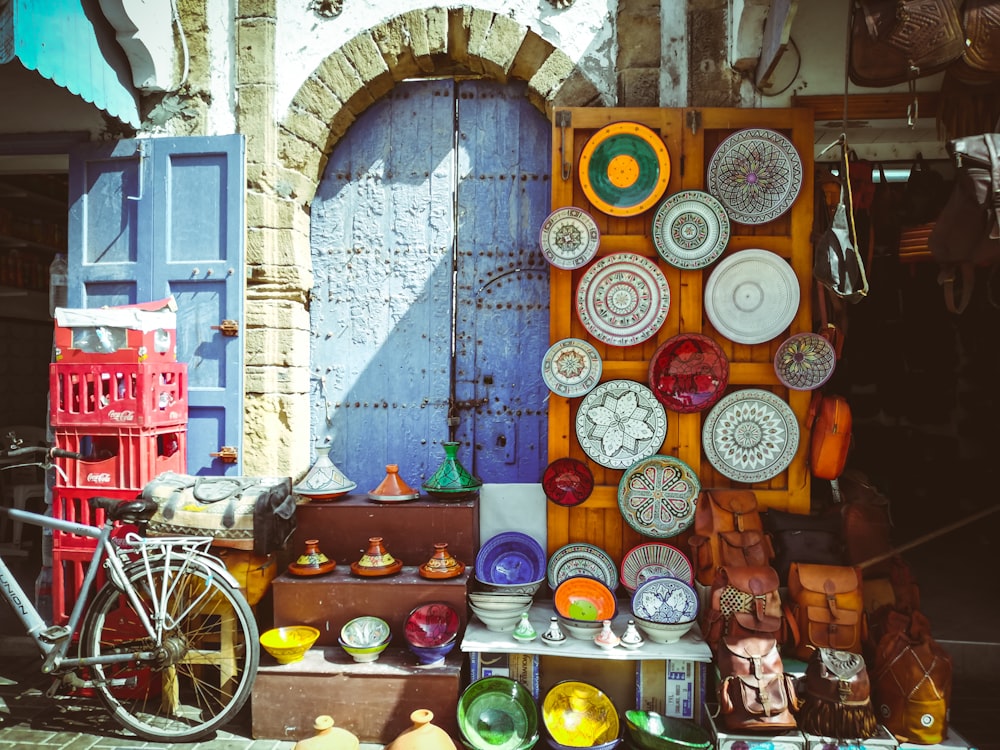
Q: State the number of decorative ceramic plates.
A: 13